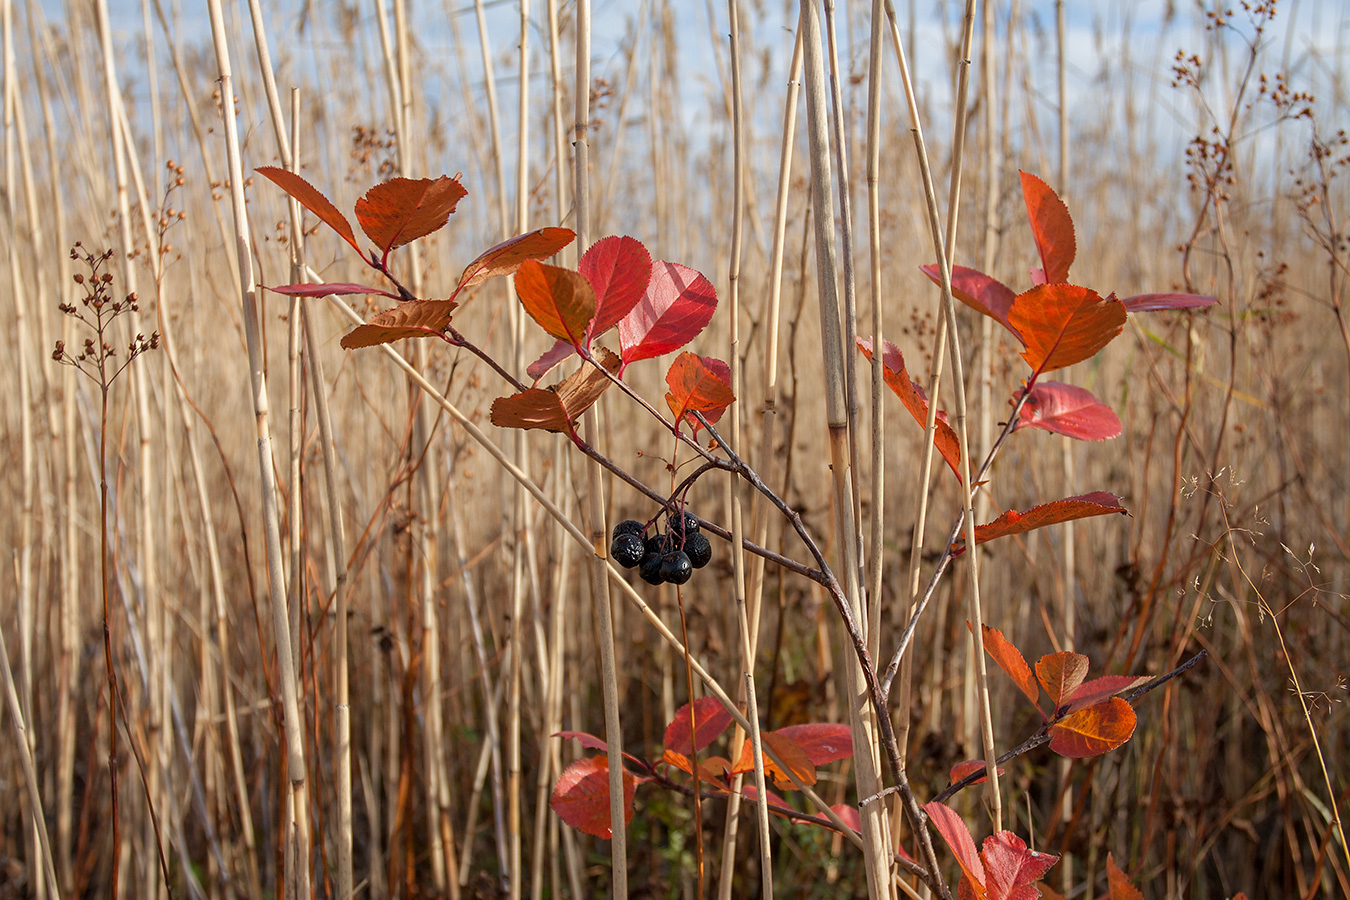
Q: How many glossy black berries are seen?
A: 7